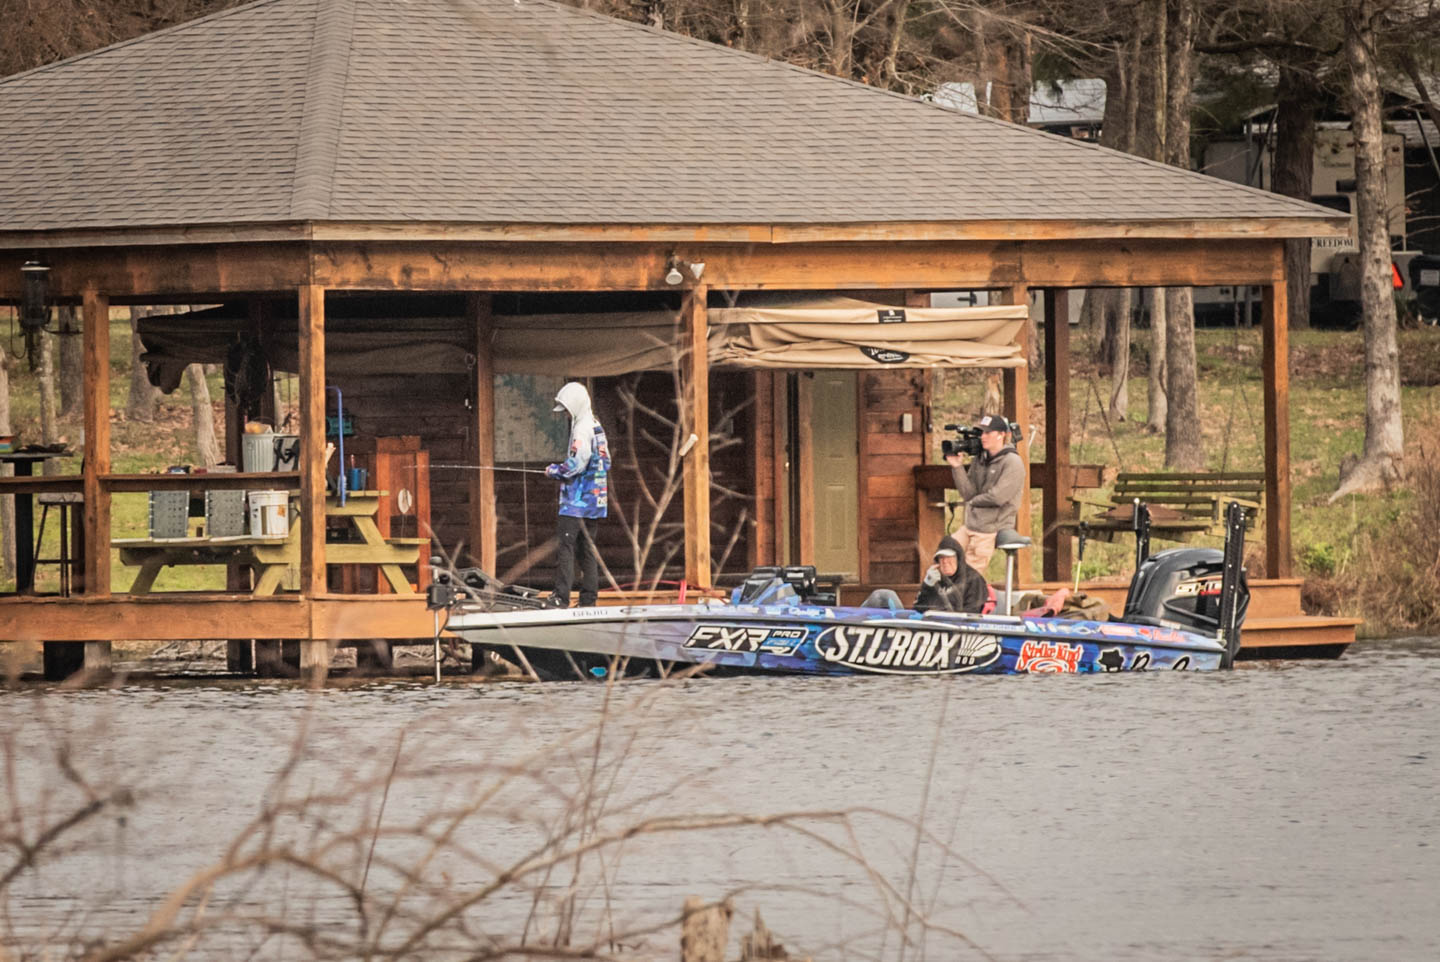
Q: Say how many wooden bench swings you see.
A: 1